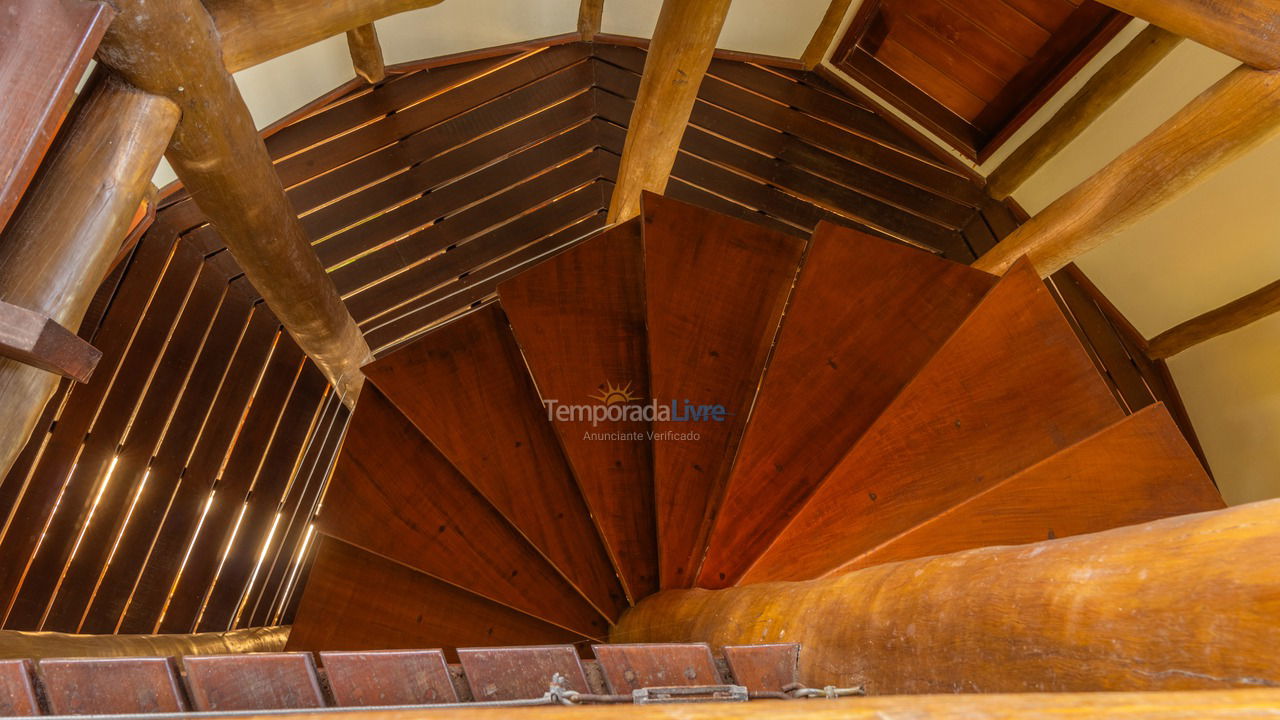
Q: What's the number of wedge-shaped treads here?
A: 8